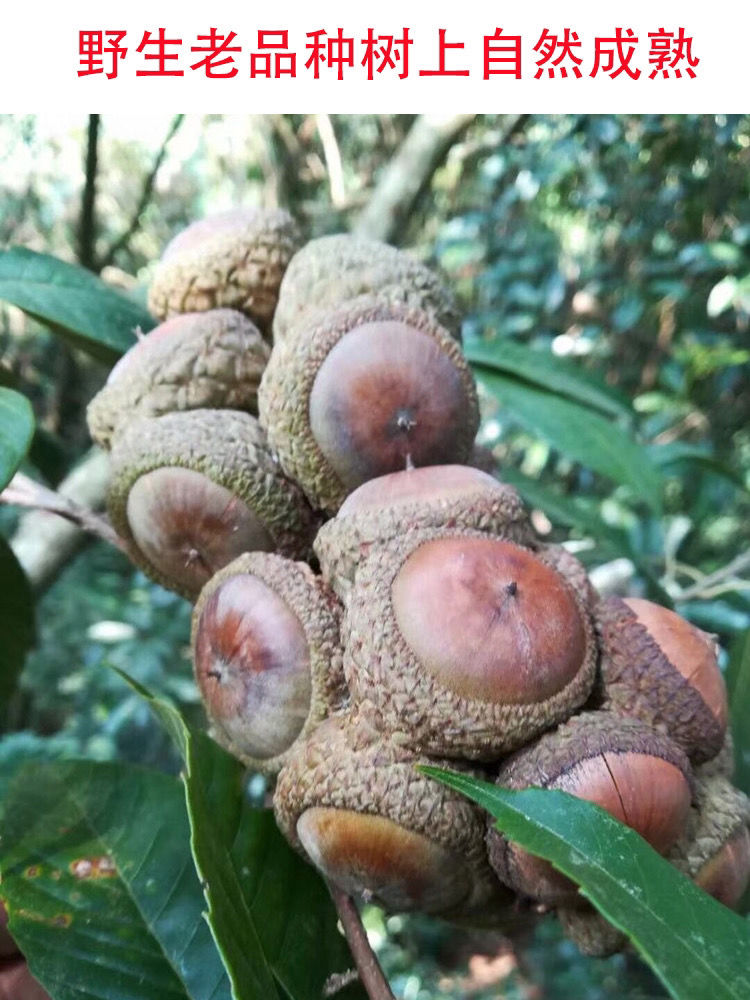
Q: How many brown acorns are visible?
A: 12